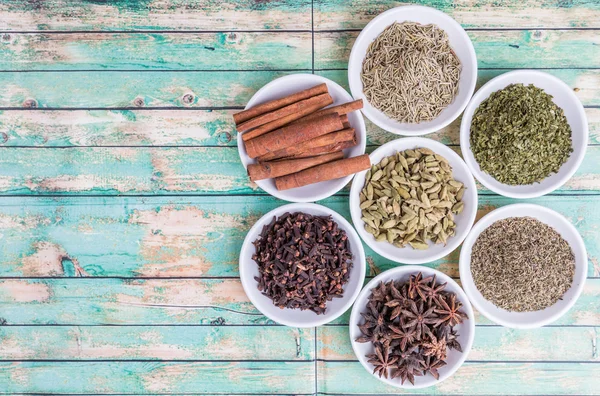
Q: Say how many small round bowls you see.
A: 7